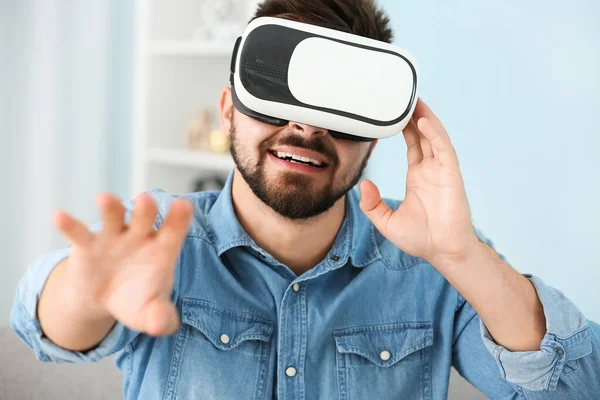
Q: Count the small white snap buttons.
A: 4